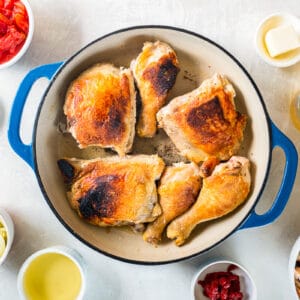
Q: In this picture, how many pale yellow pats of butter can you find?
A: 1